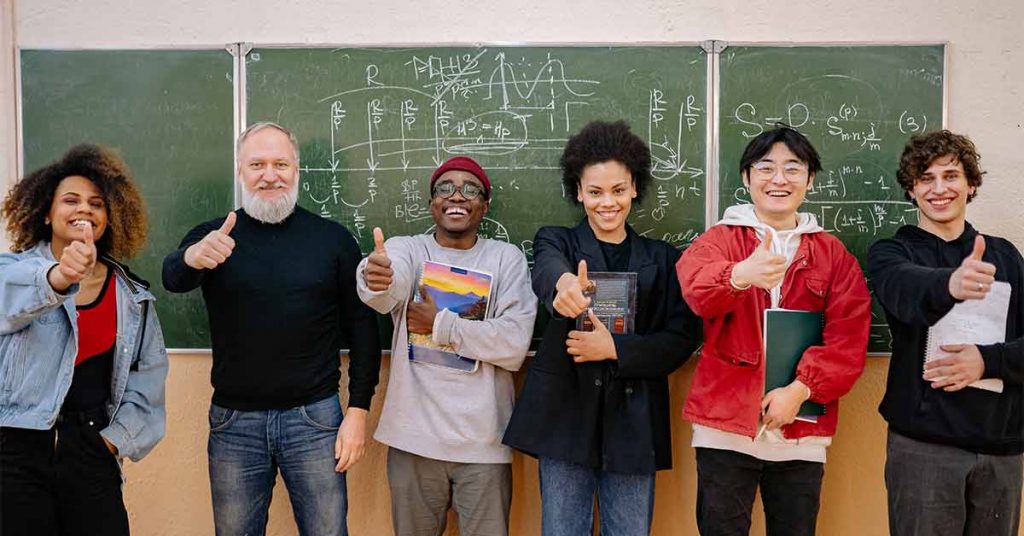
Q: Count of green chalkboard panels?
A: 3